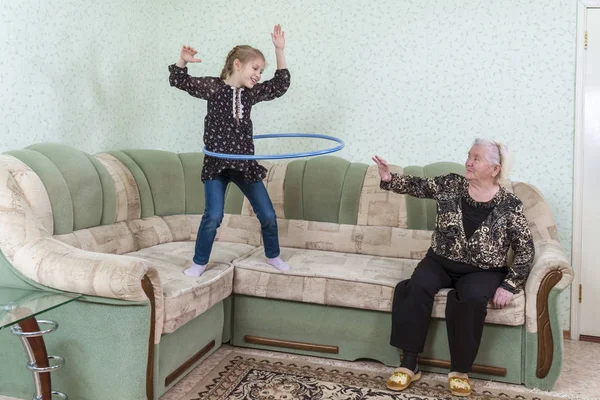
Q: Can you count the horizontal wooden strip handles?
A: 3